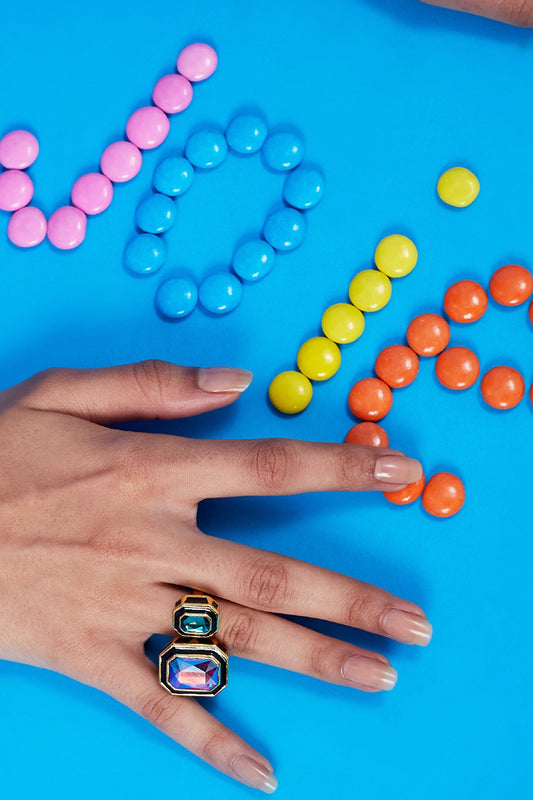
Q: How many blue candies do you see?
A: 11